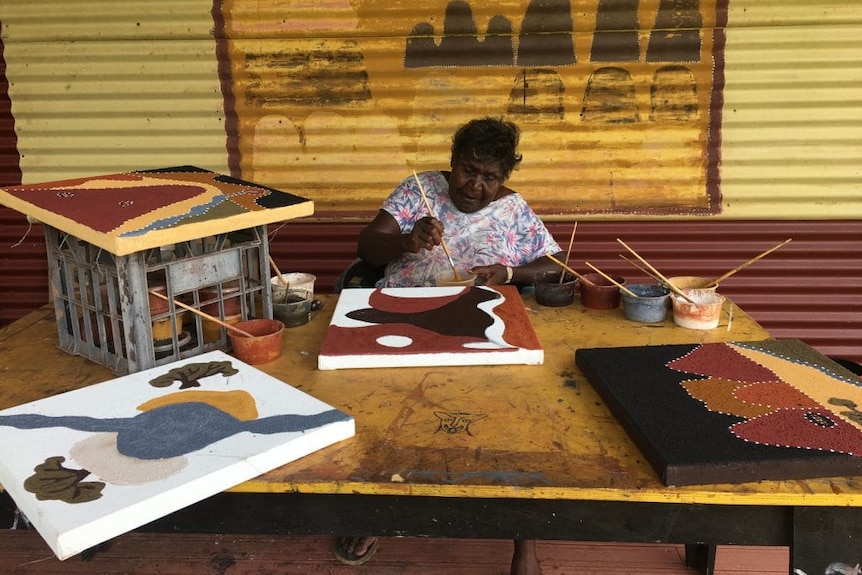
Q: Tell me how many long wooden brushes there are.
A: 9